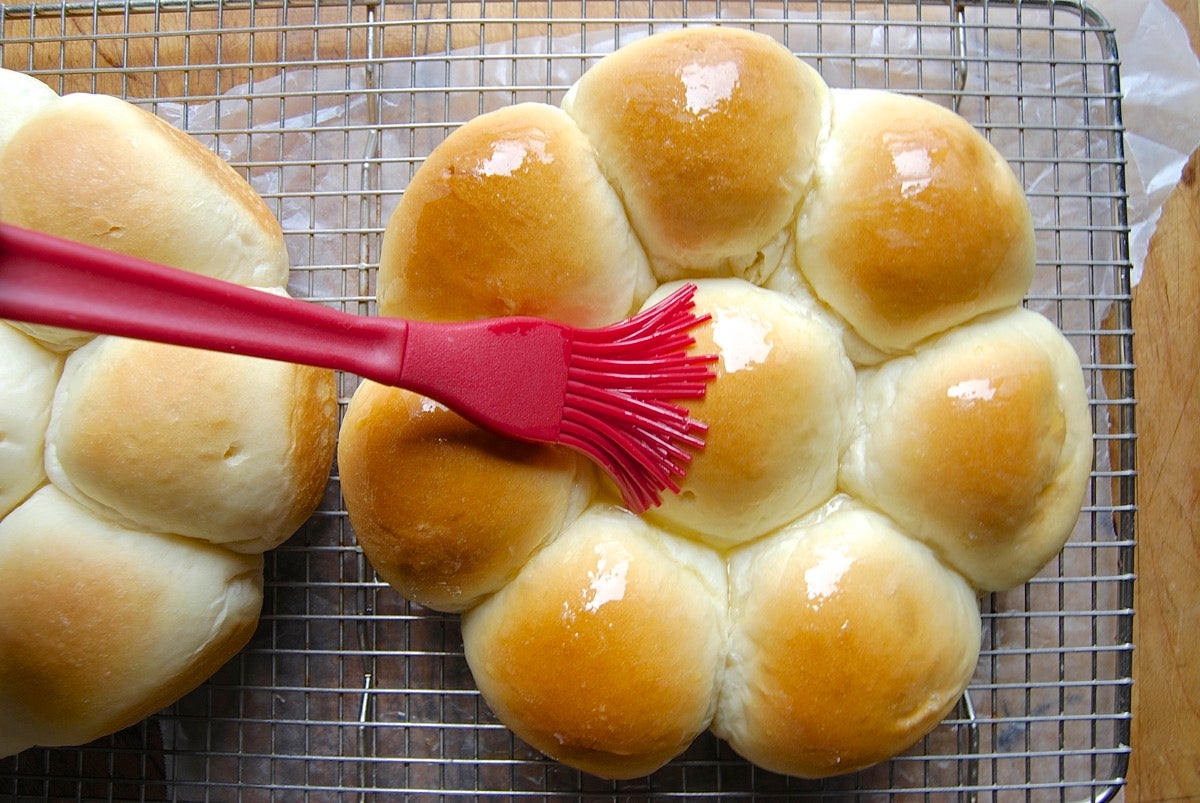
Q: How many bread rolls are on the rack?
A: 13